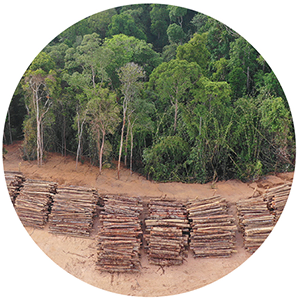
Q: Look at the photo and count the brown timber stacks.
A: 8